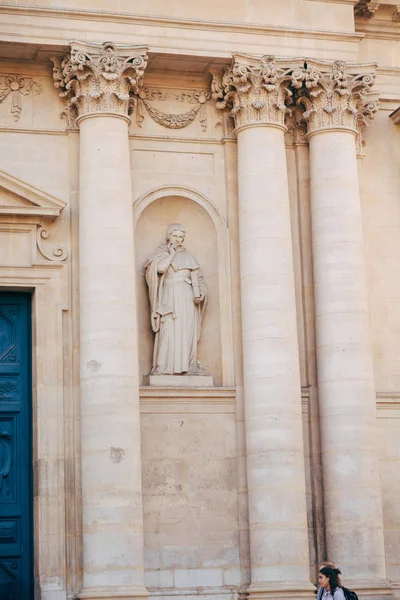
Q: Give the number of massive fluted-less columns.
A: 3